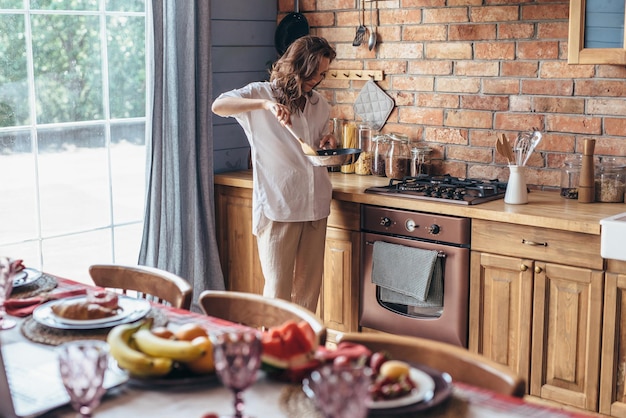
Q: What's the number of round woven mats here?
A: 3